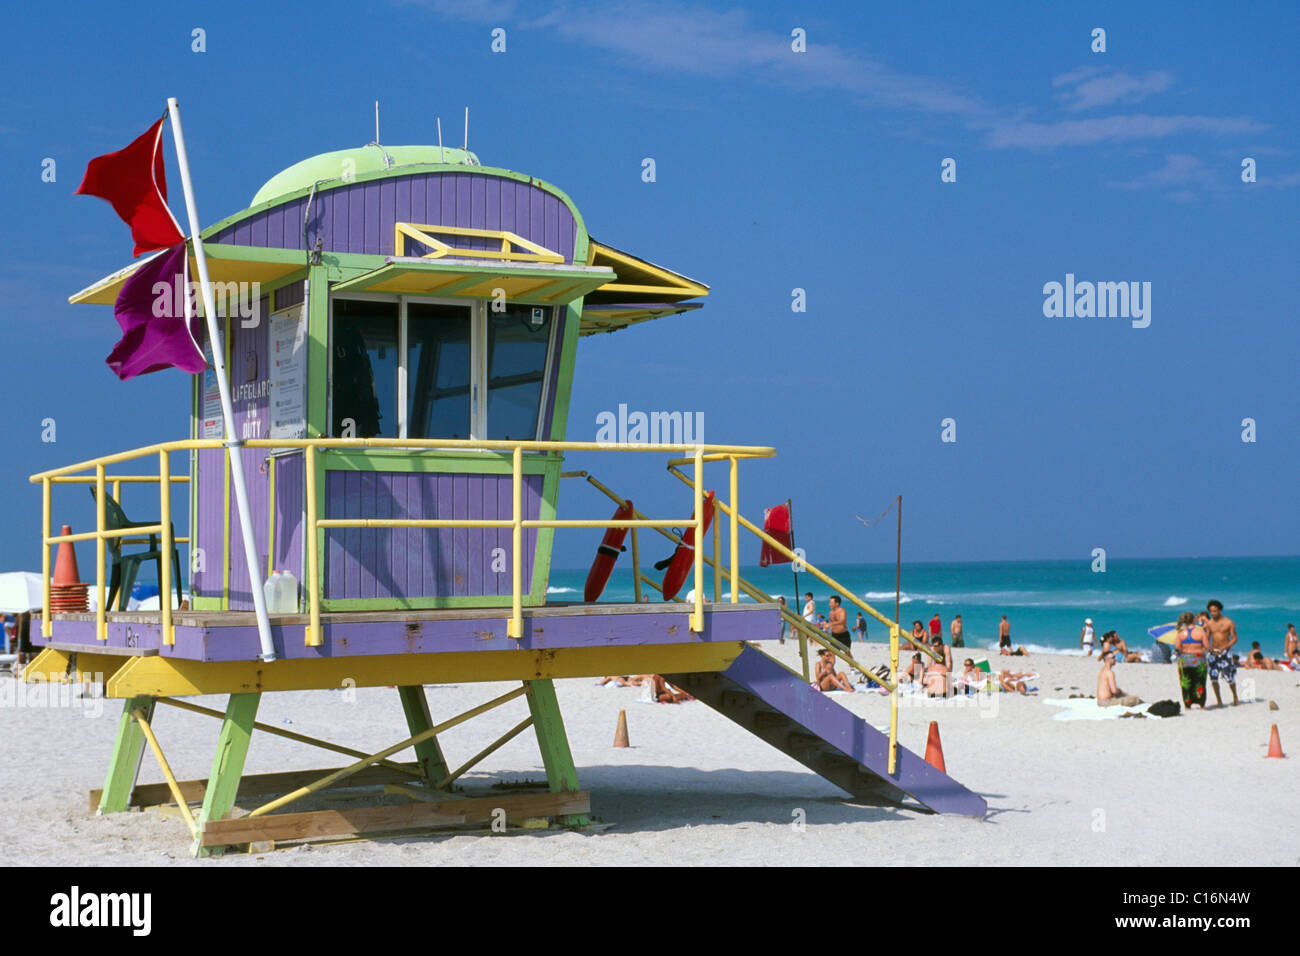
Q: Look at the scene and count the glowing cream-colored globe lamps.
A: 0